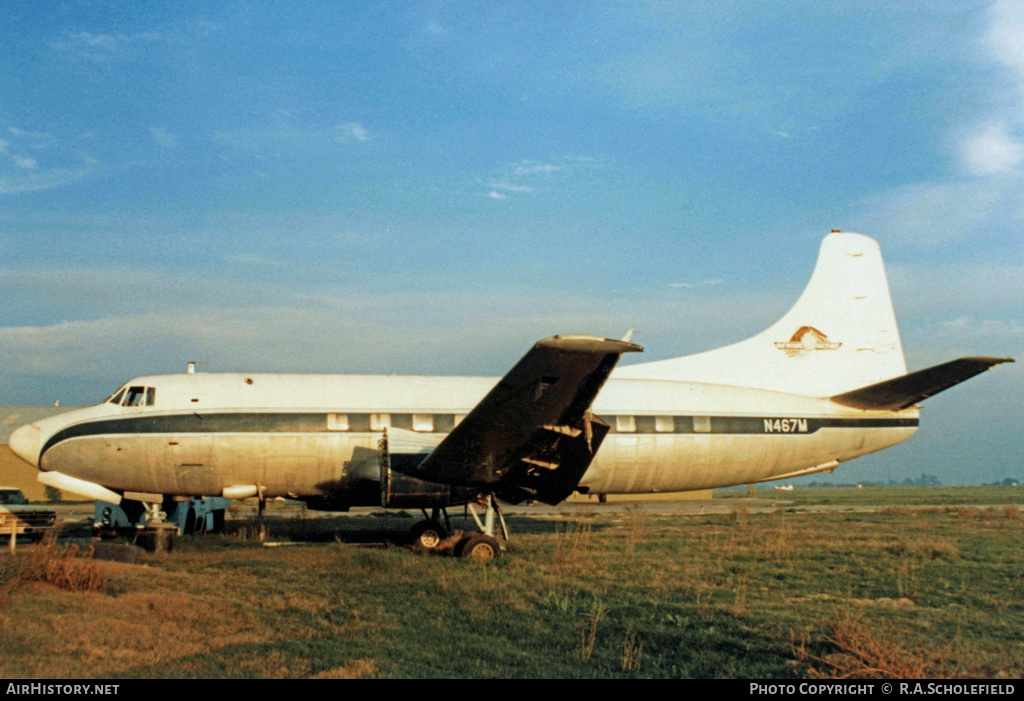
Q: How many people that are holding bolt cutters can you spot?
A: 0